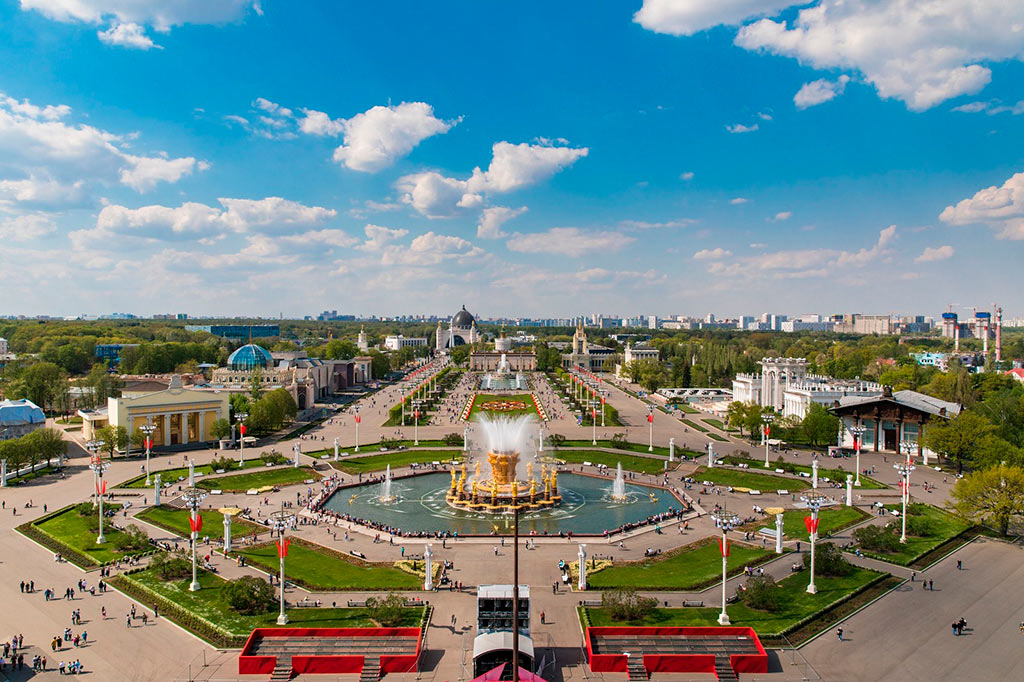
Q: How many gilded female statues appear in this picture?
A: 12